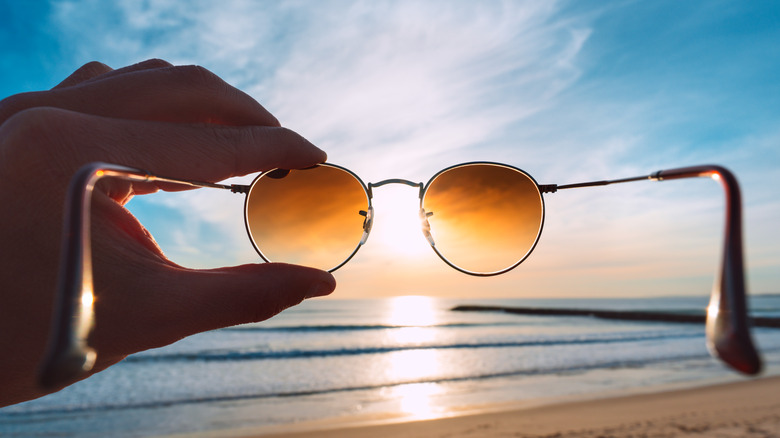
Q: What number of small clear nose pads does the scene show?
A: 2